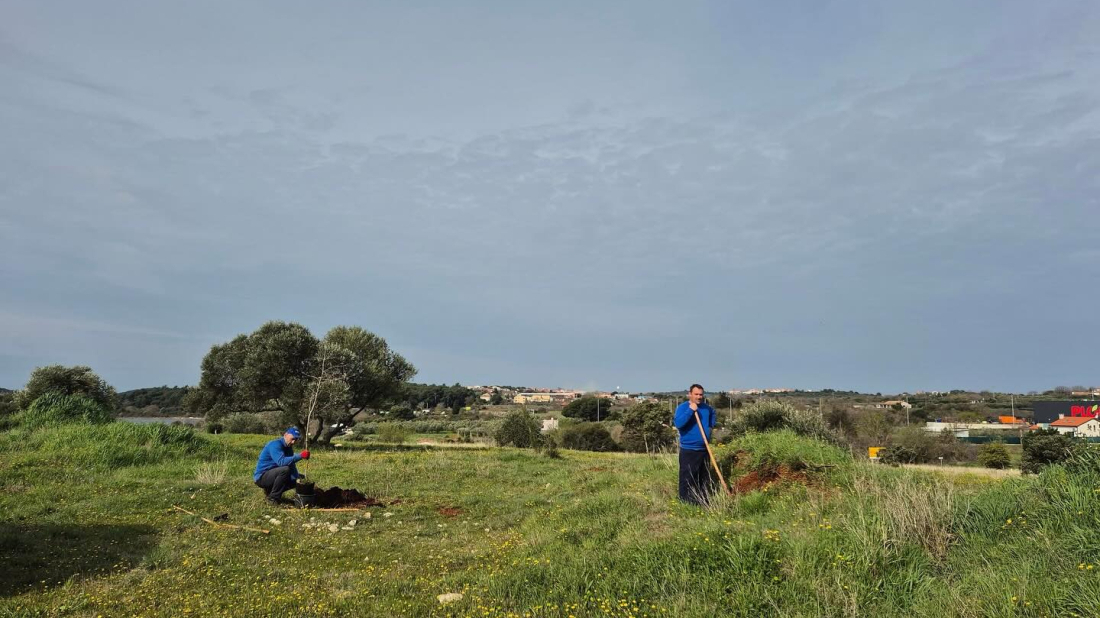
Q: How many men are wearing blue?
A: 2